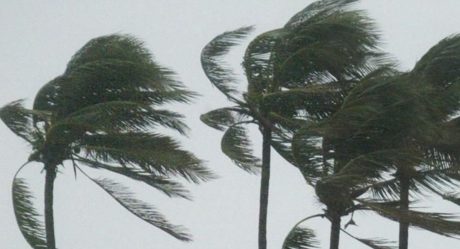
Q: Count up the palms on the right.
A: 3